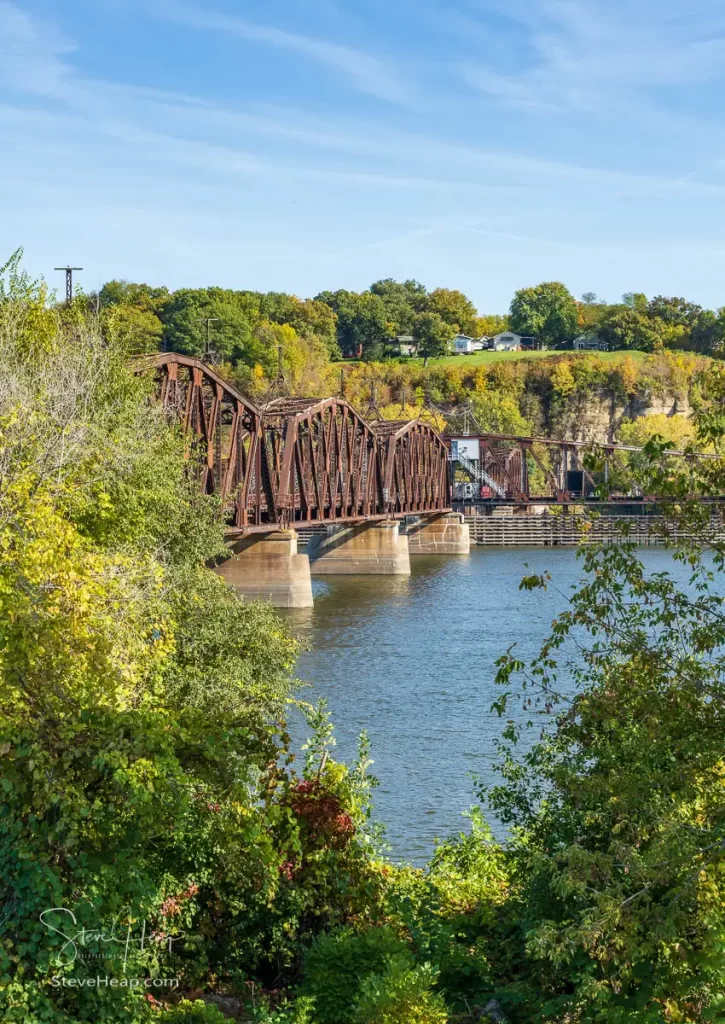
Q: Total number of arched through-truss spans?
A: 3